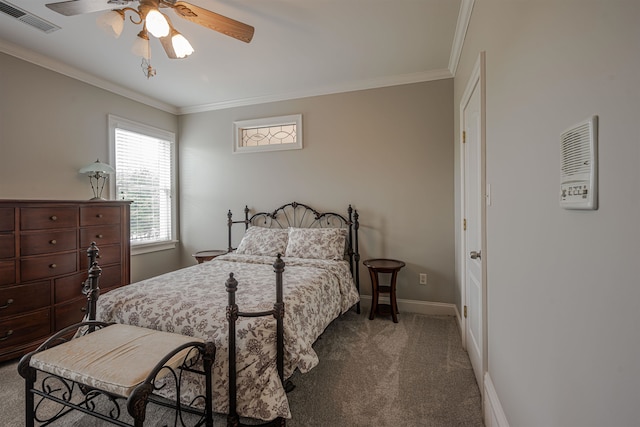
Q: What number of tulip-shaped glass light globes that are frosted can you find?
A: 4